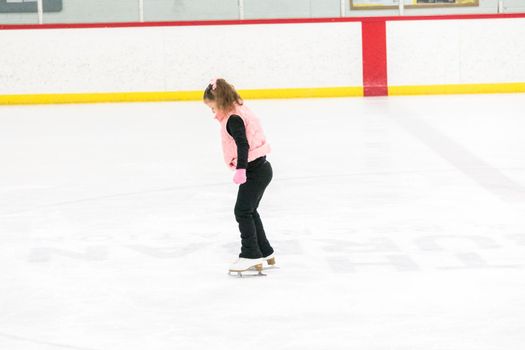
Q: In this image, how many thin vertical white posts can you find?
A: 6